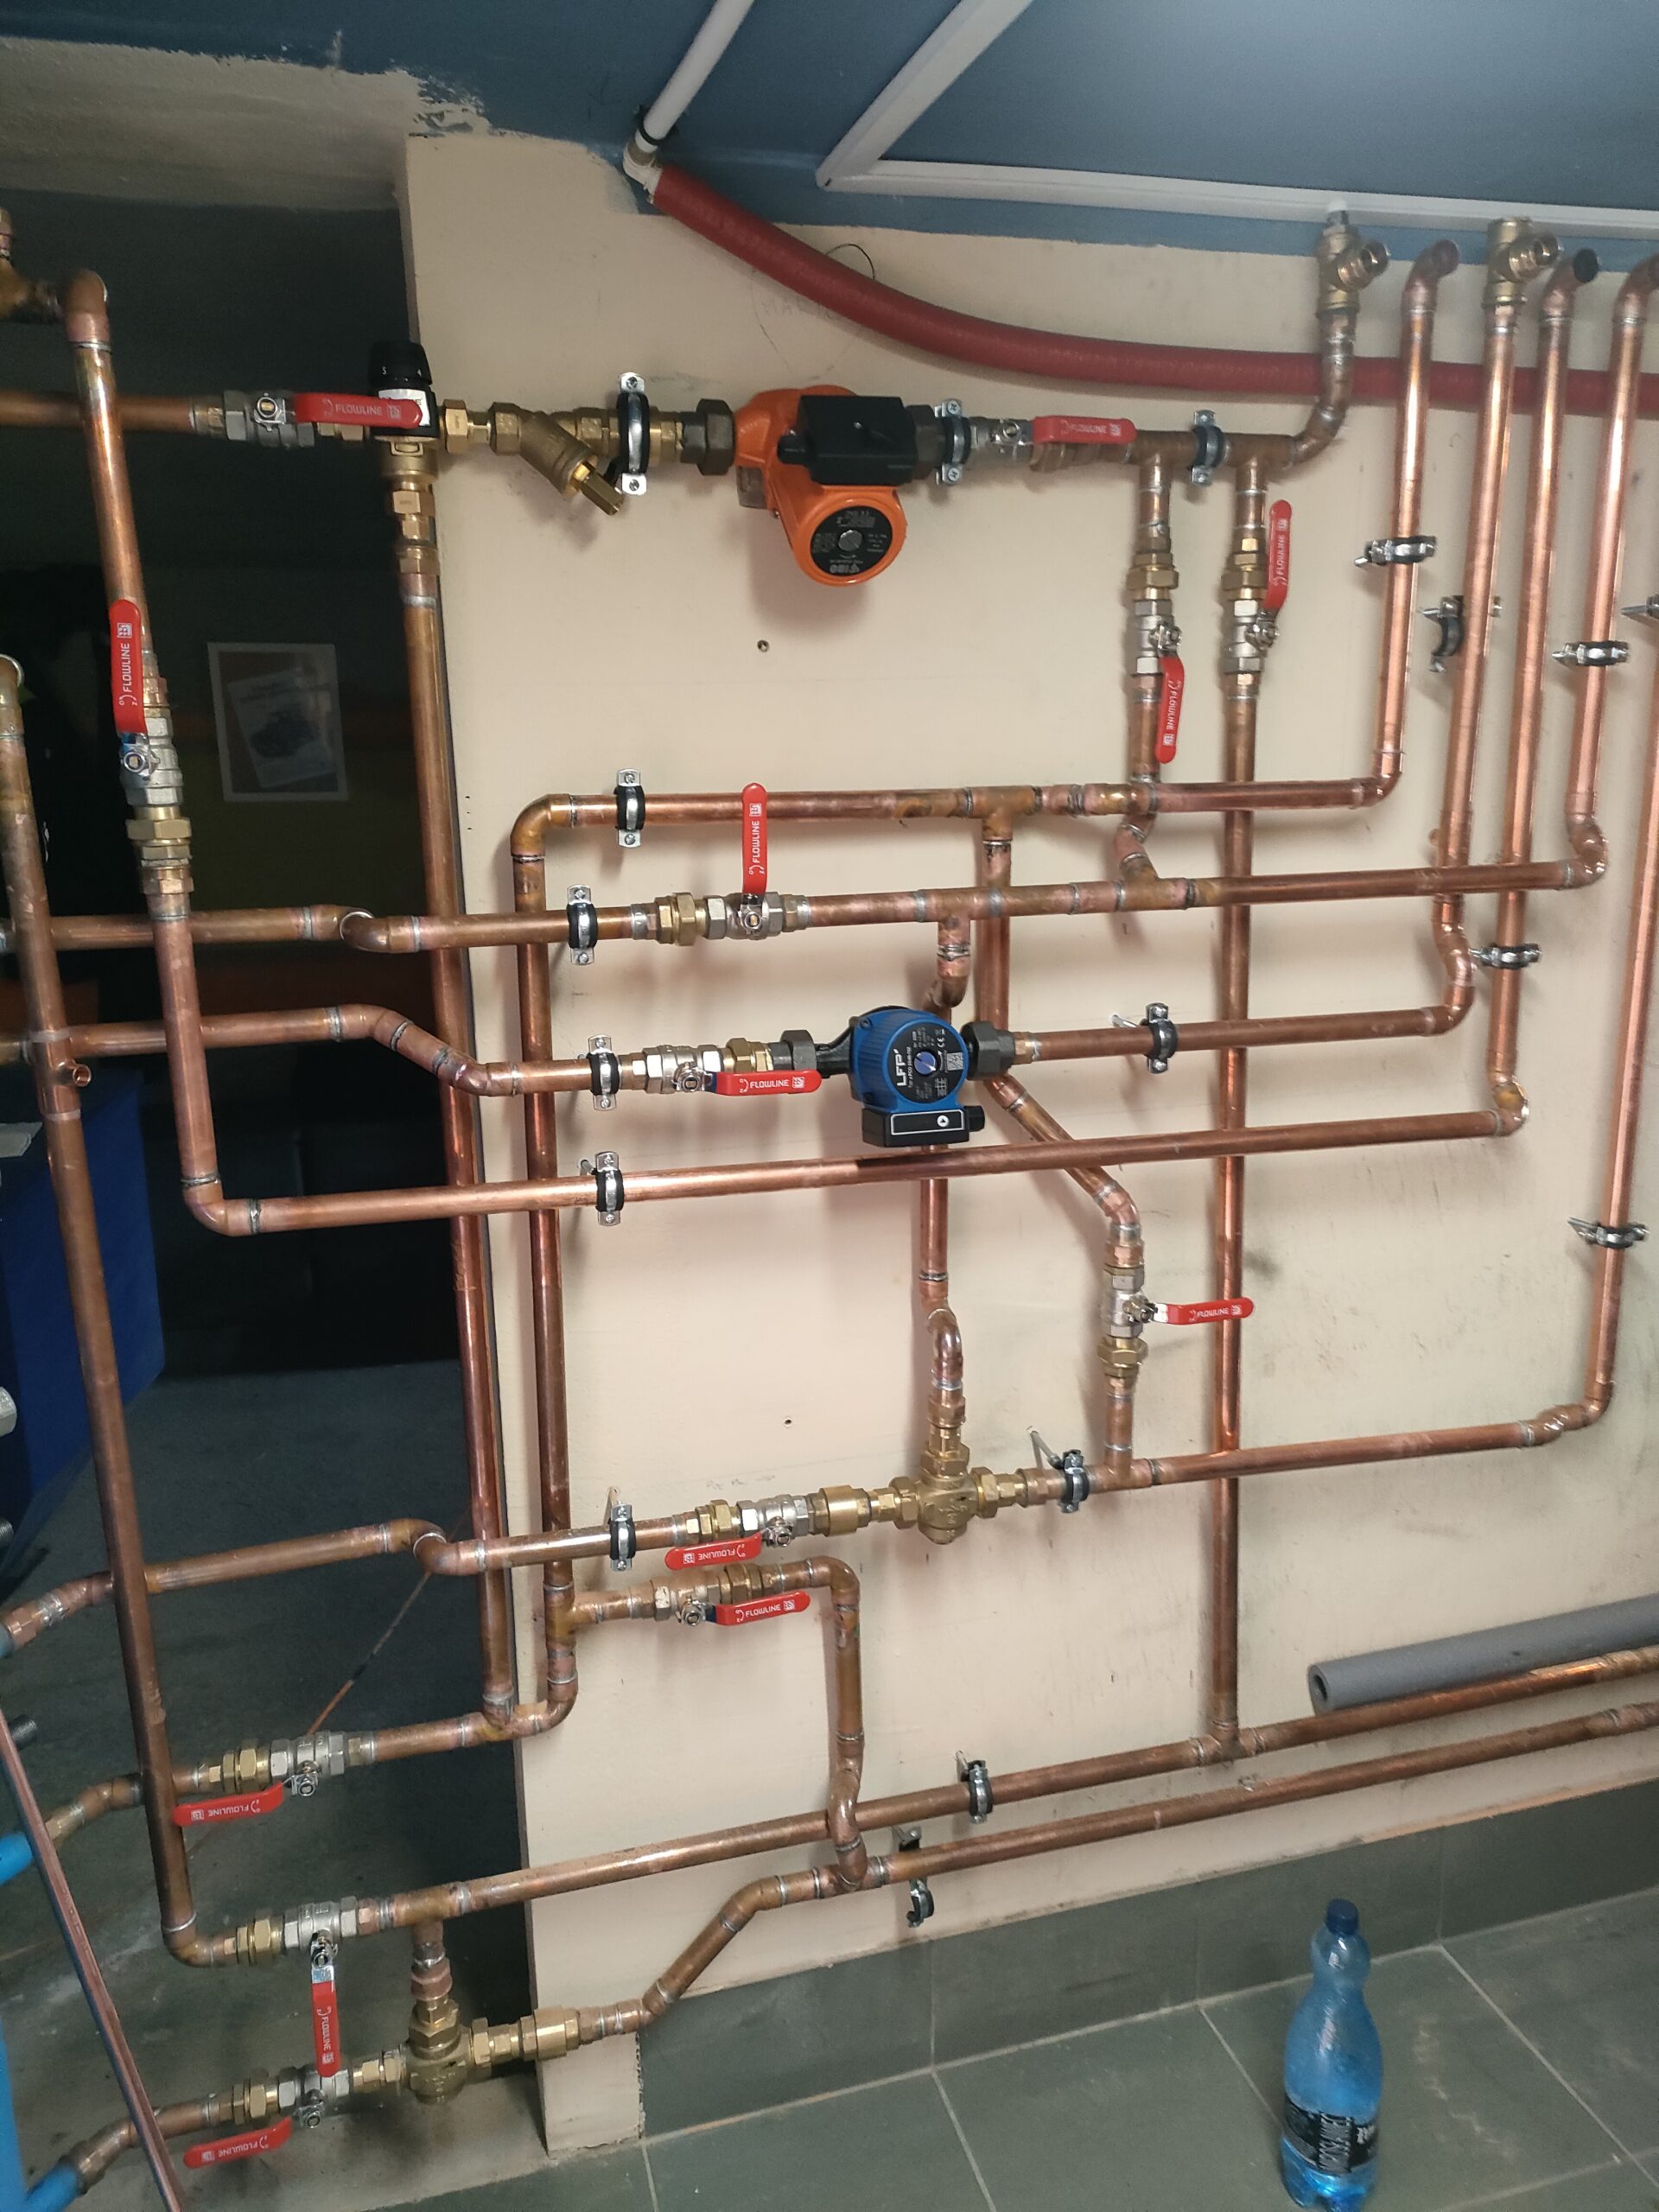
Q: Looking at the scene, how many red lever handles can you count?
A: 13